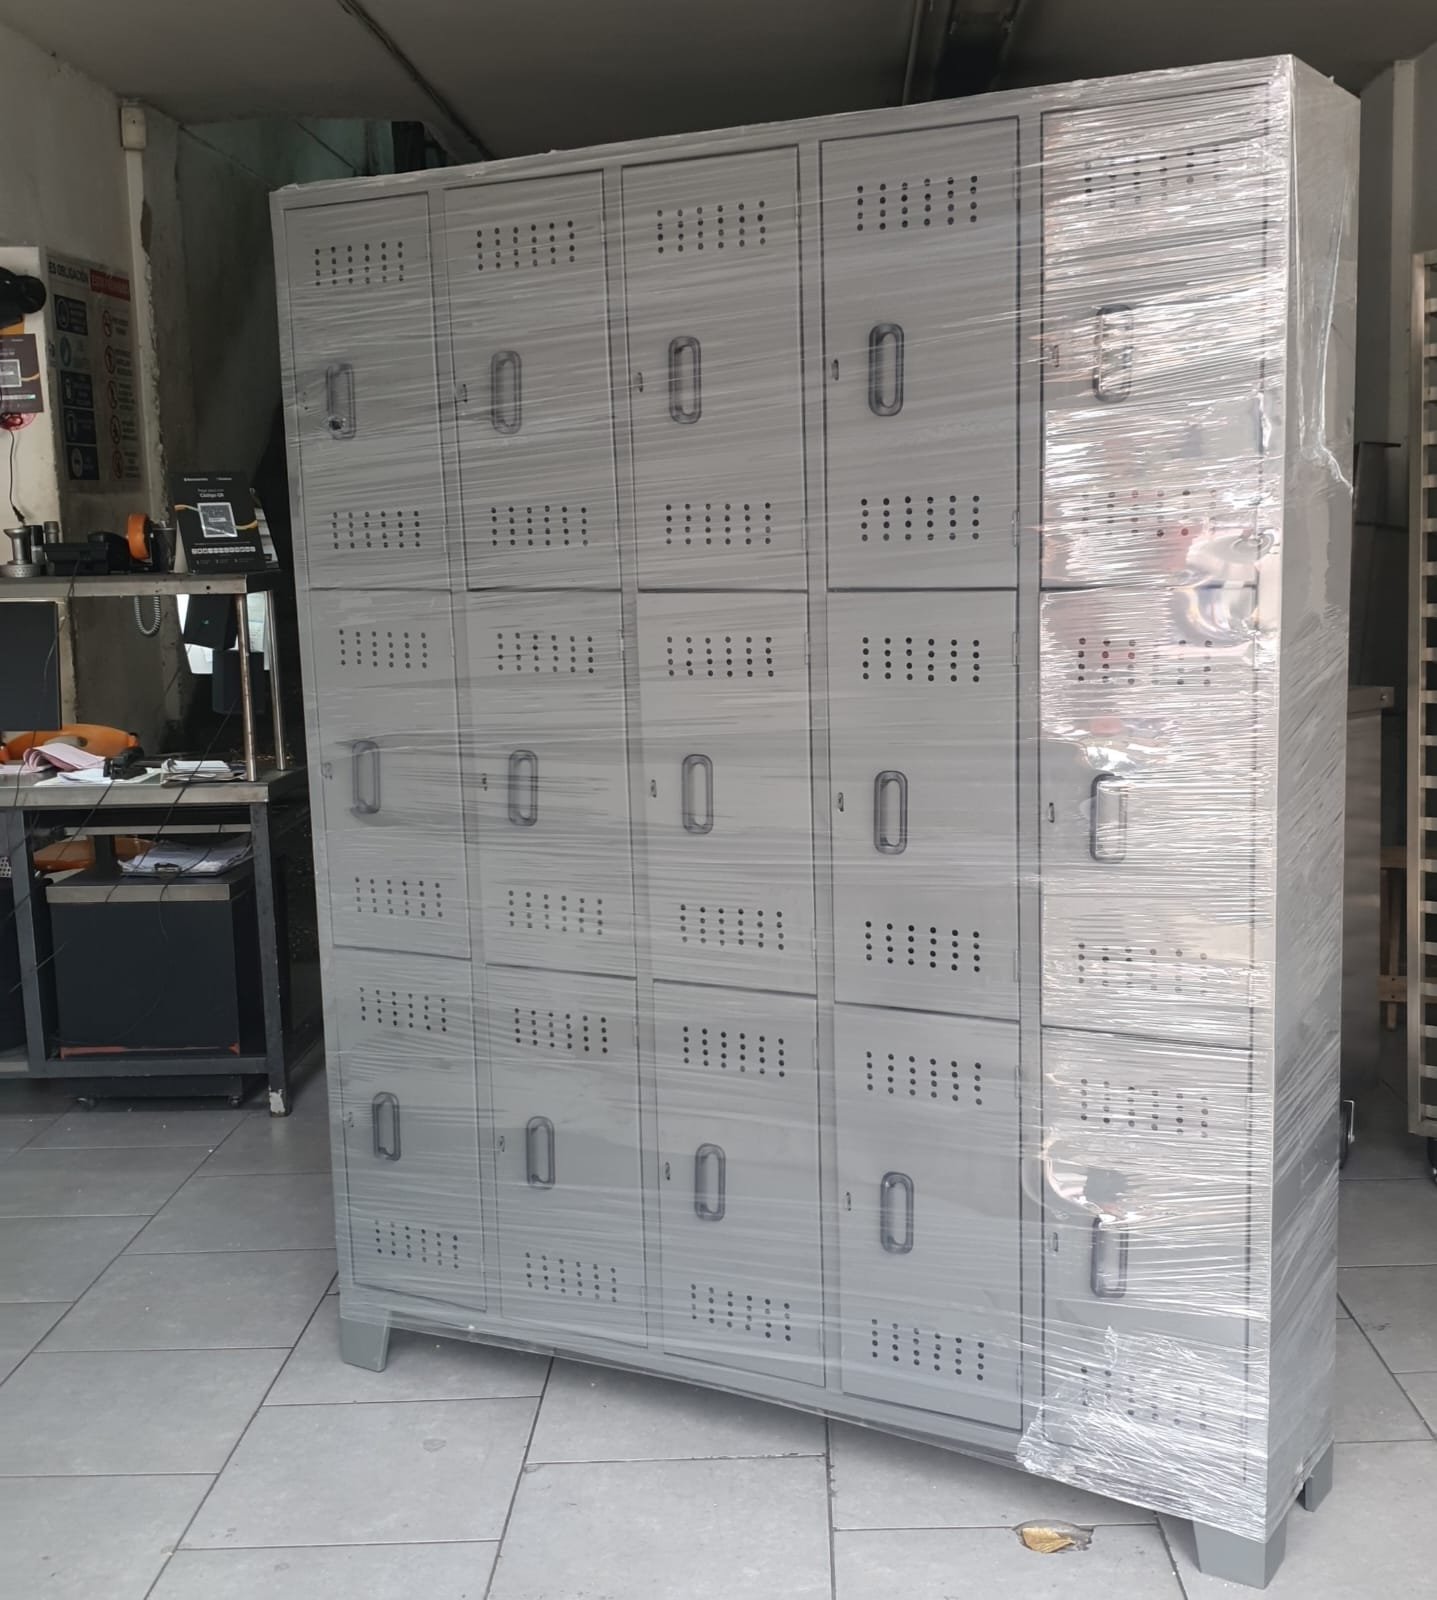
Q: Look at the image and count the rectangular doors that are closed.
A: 15